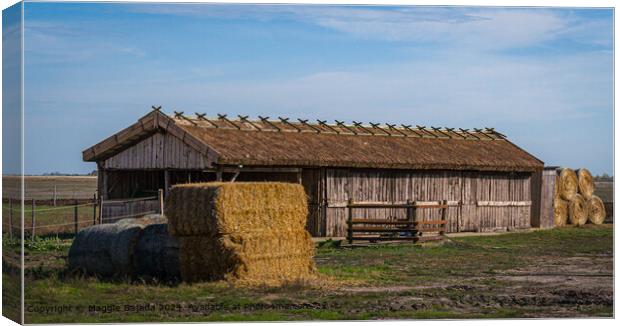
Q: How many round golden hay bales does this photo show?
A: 5